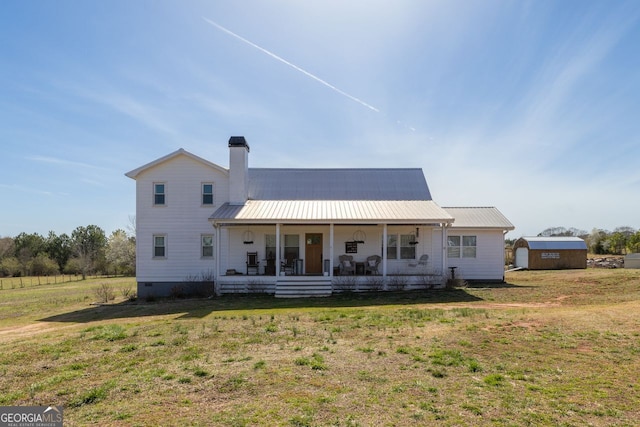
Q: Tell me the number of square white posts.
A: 5